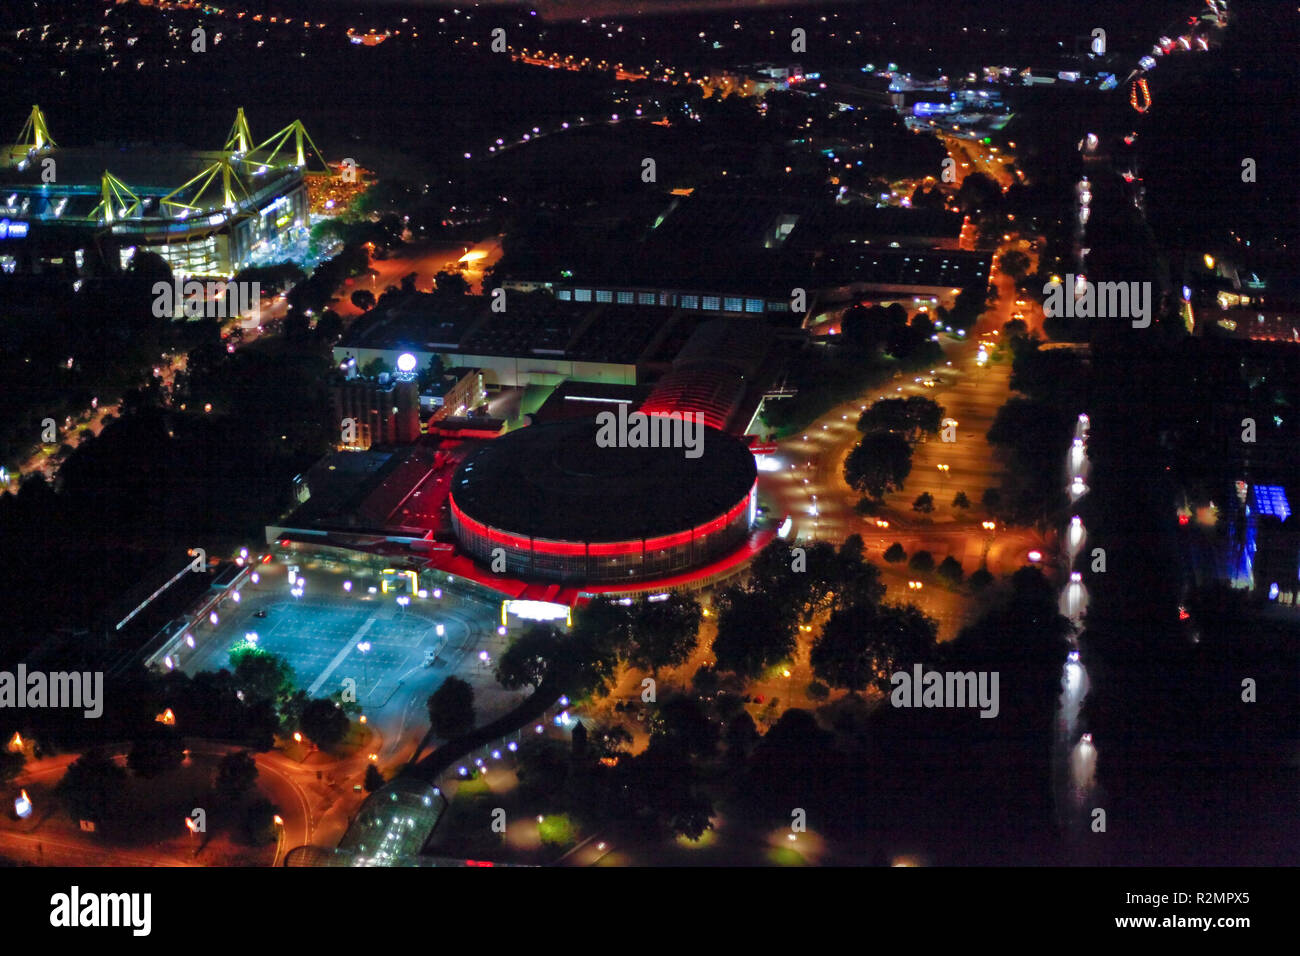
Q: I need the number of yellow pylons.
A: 5